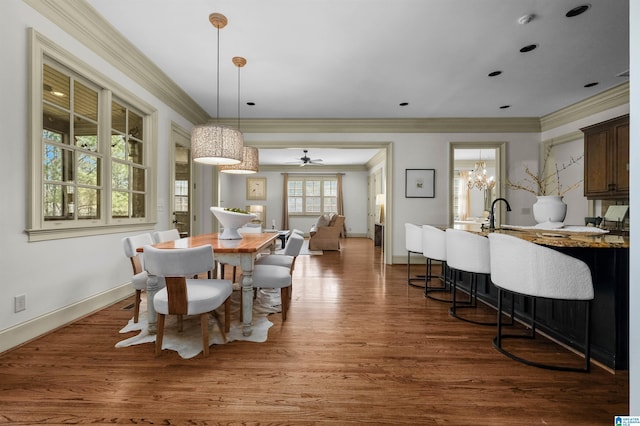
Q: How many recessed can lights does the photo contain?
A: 7